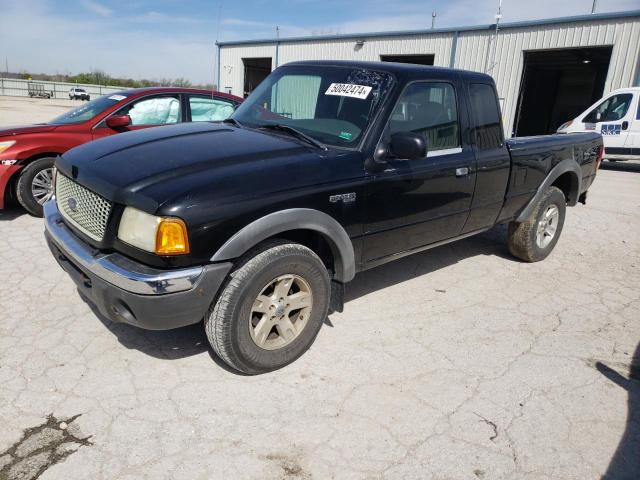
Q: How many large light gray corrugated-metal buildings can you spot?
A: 1